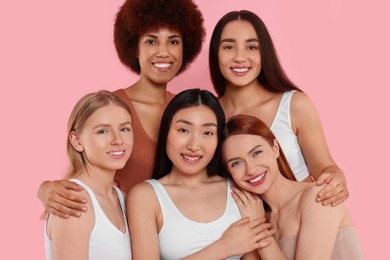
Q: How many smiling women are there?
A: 5